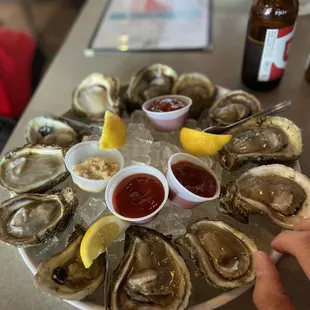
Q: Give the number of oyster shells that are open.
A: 12